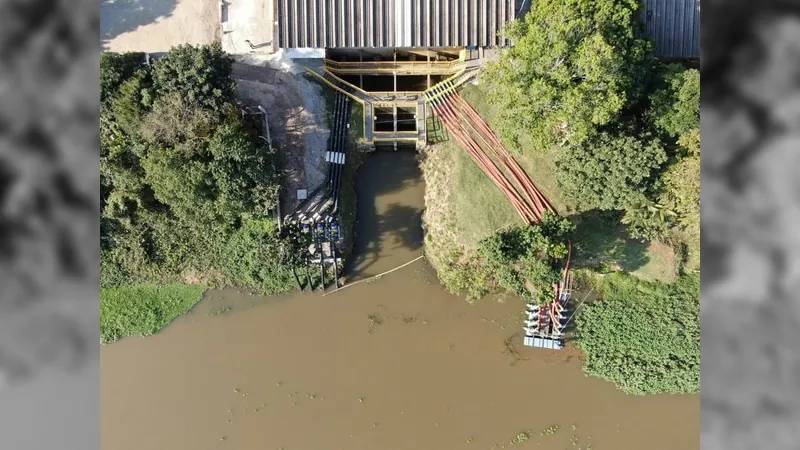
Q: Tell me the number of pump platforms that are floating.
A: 1